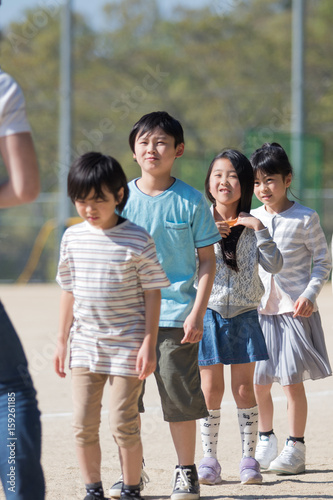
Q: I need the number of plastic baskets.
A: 0